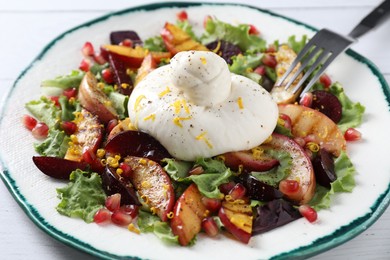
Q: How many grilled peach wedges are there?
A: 13